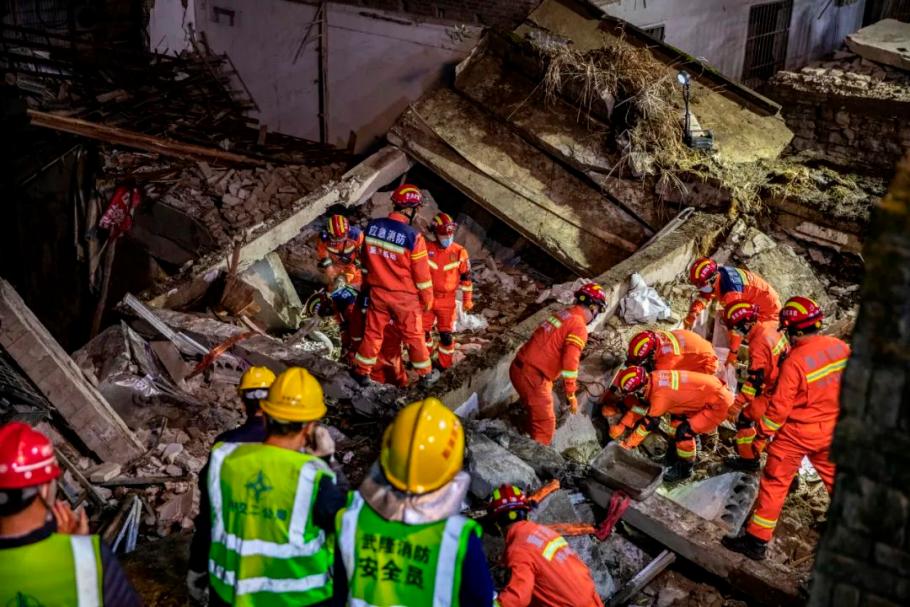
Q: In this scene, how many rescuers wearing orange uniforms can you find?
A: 11